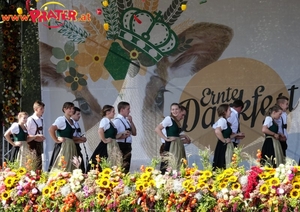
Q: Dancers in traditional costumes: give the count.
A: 12